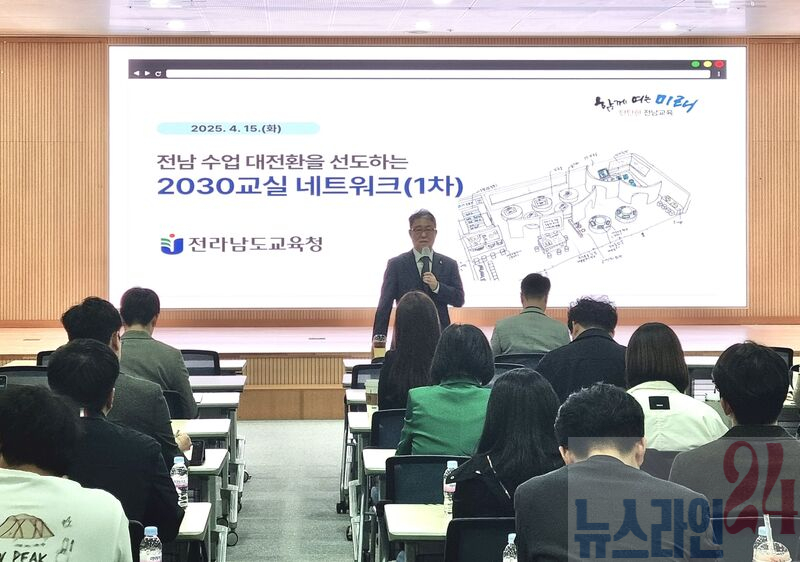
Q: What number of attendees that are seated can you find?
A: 12